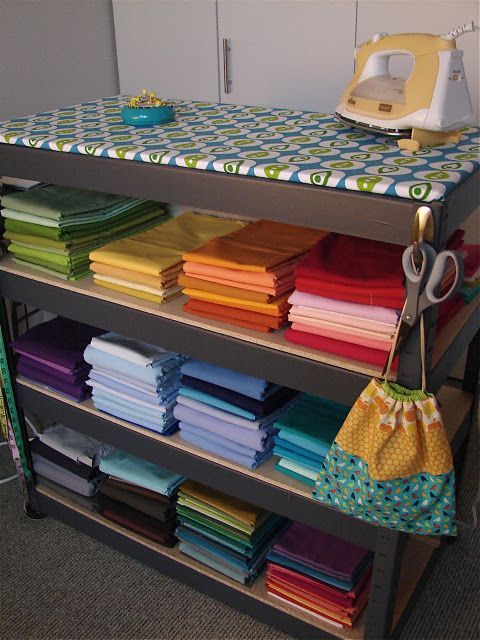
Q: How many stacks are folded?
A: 12